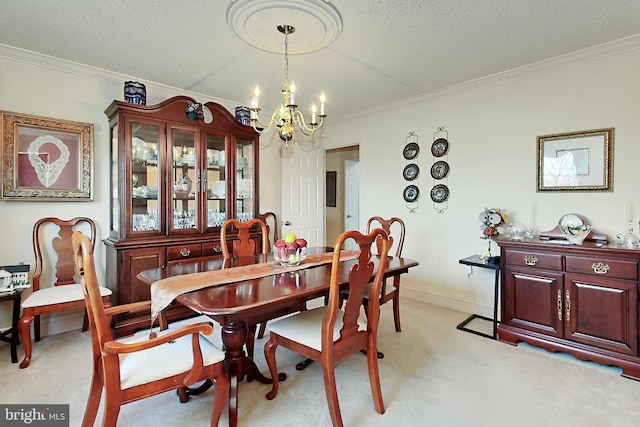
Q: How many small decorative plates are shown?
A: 6